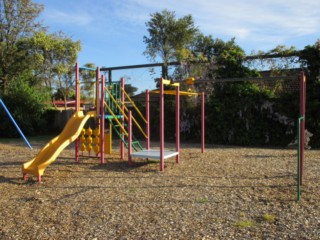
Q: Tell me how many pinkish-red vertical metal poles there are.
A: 10